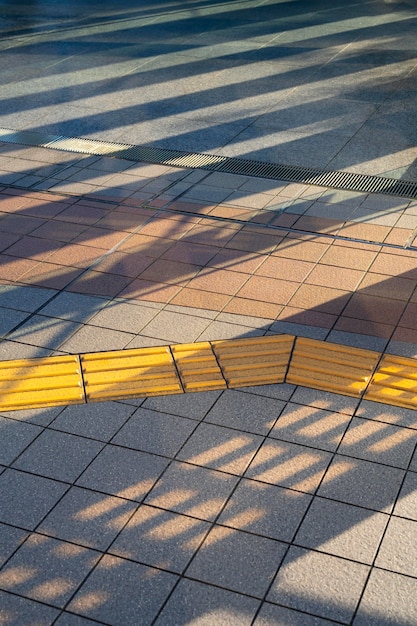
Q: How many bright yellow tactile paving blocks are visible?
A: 6